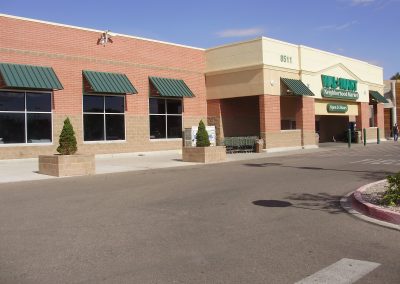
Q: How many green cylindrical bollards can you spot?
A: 3